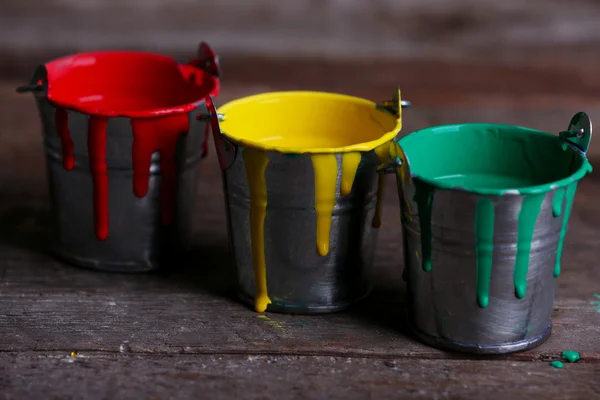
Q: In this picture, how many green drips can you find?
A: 5